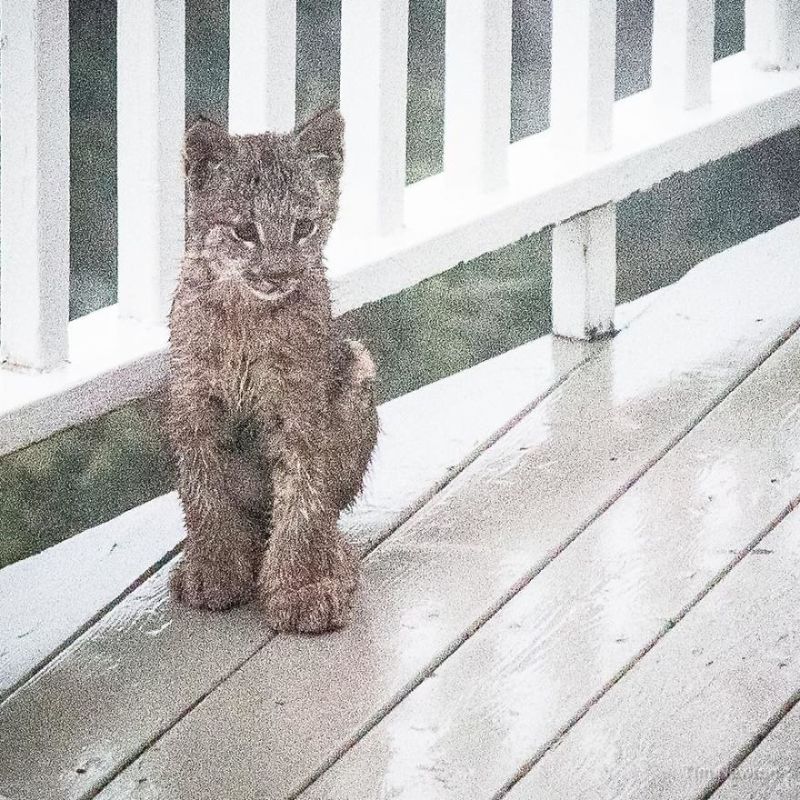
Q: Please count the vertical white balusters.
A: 8